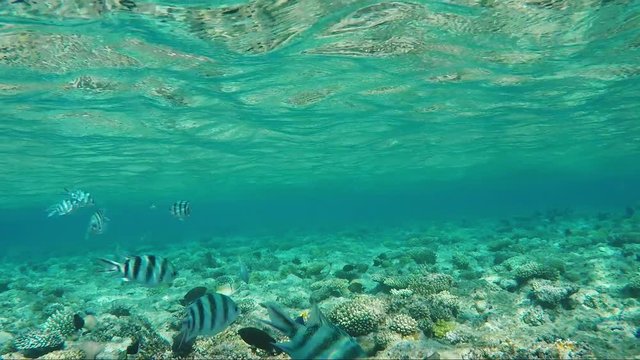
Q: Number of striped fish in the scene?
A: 7